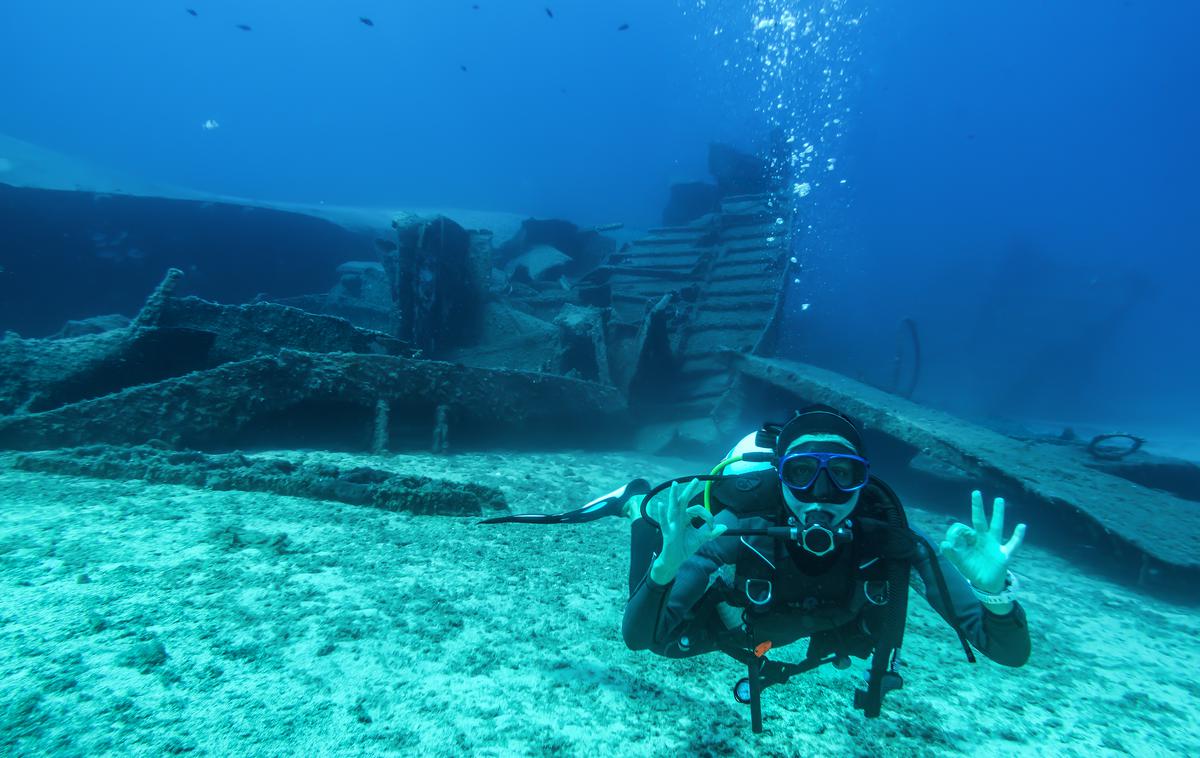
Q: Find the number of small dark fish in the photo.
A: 7